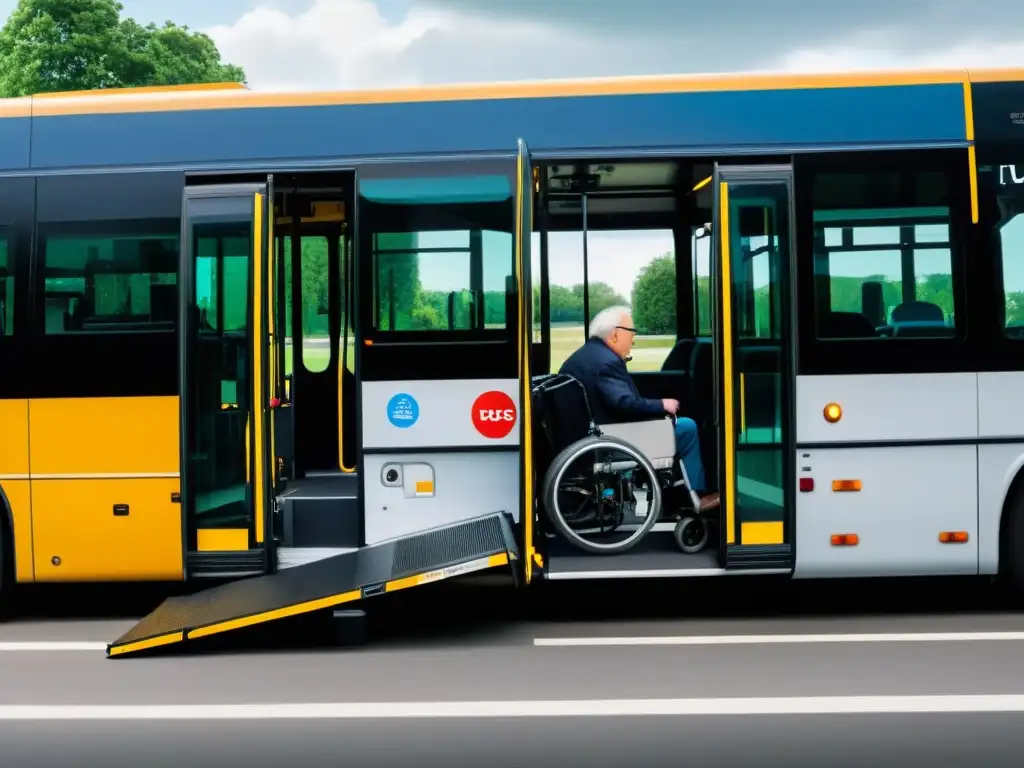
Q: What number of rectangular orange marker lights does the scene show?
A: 3